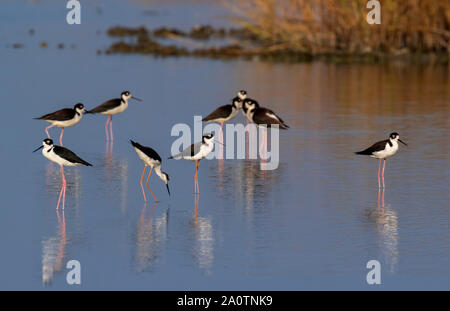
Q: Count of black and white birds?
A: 9